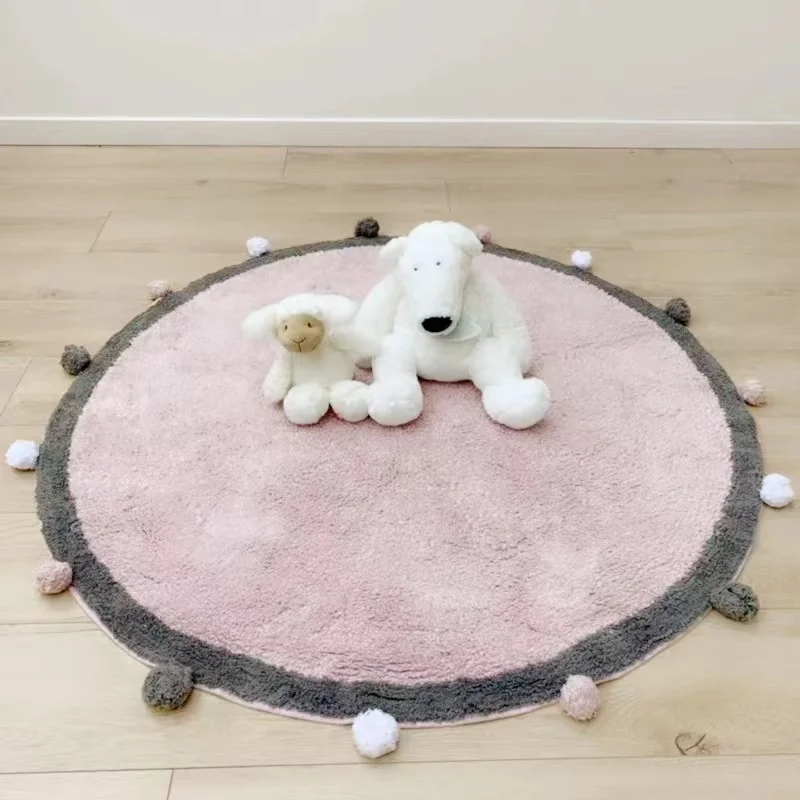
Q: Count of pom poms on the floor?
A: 15